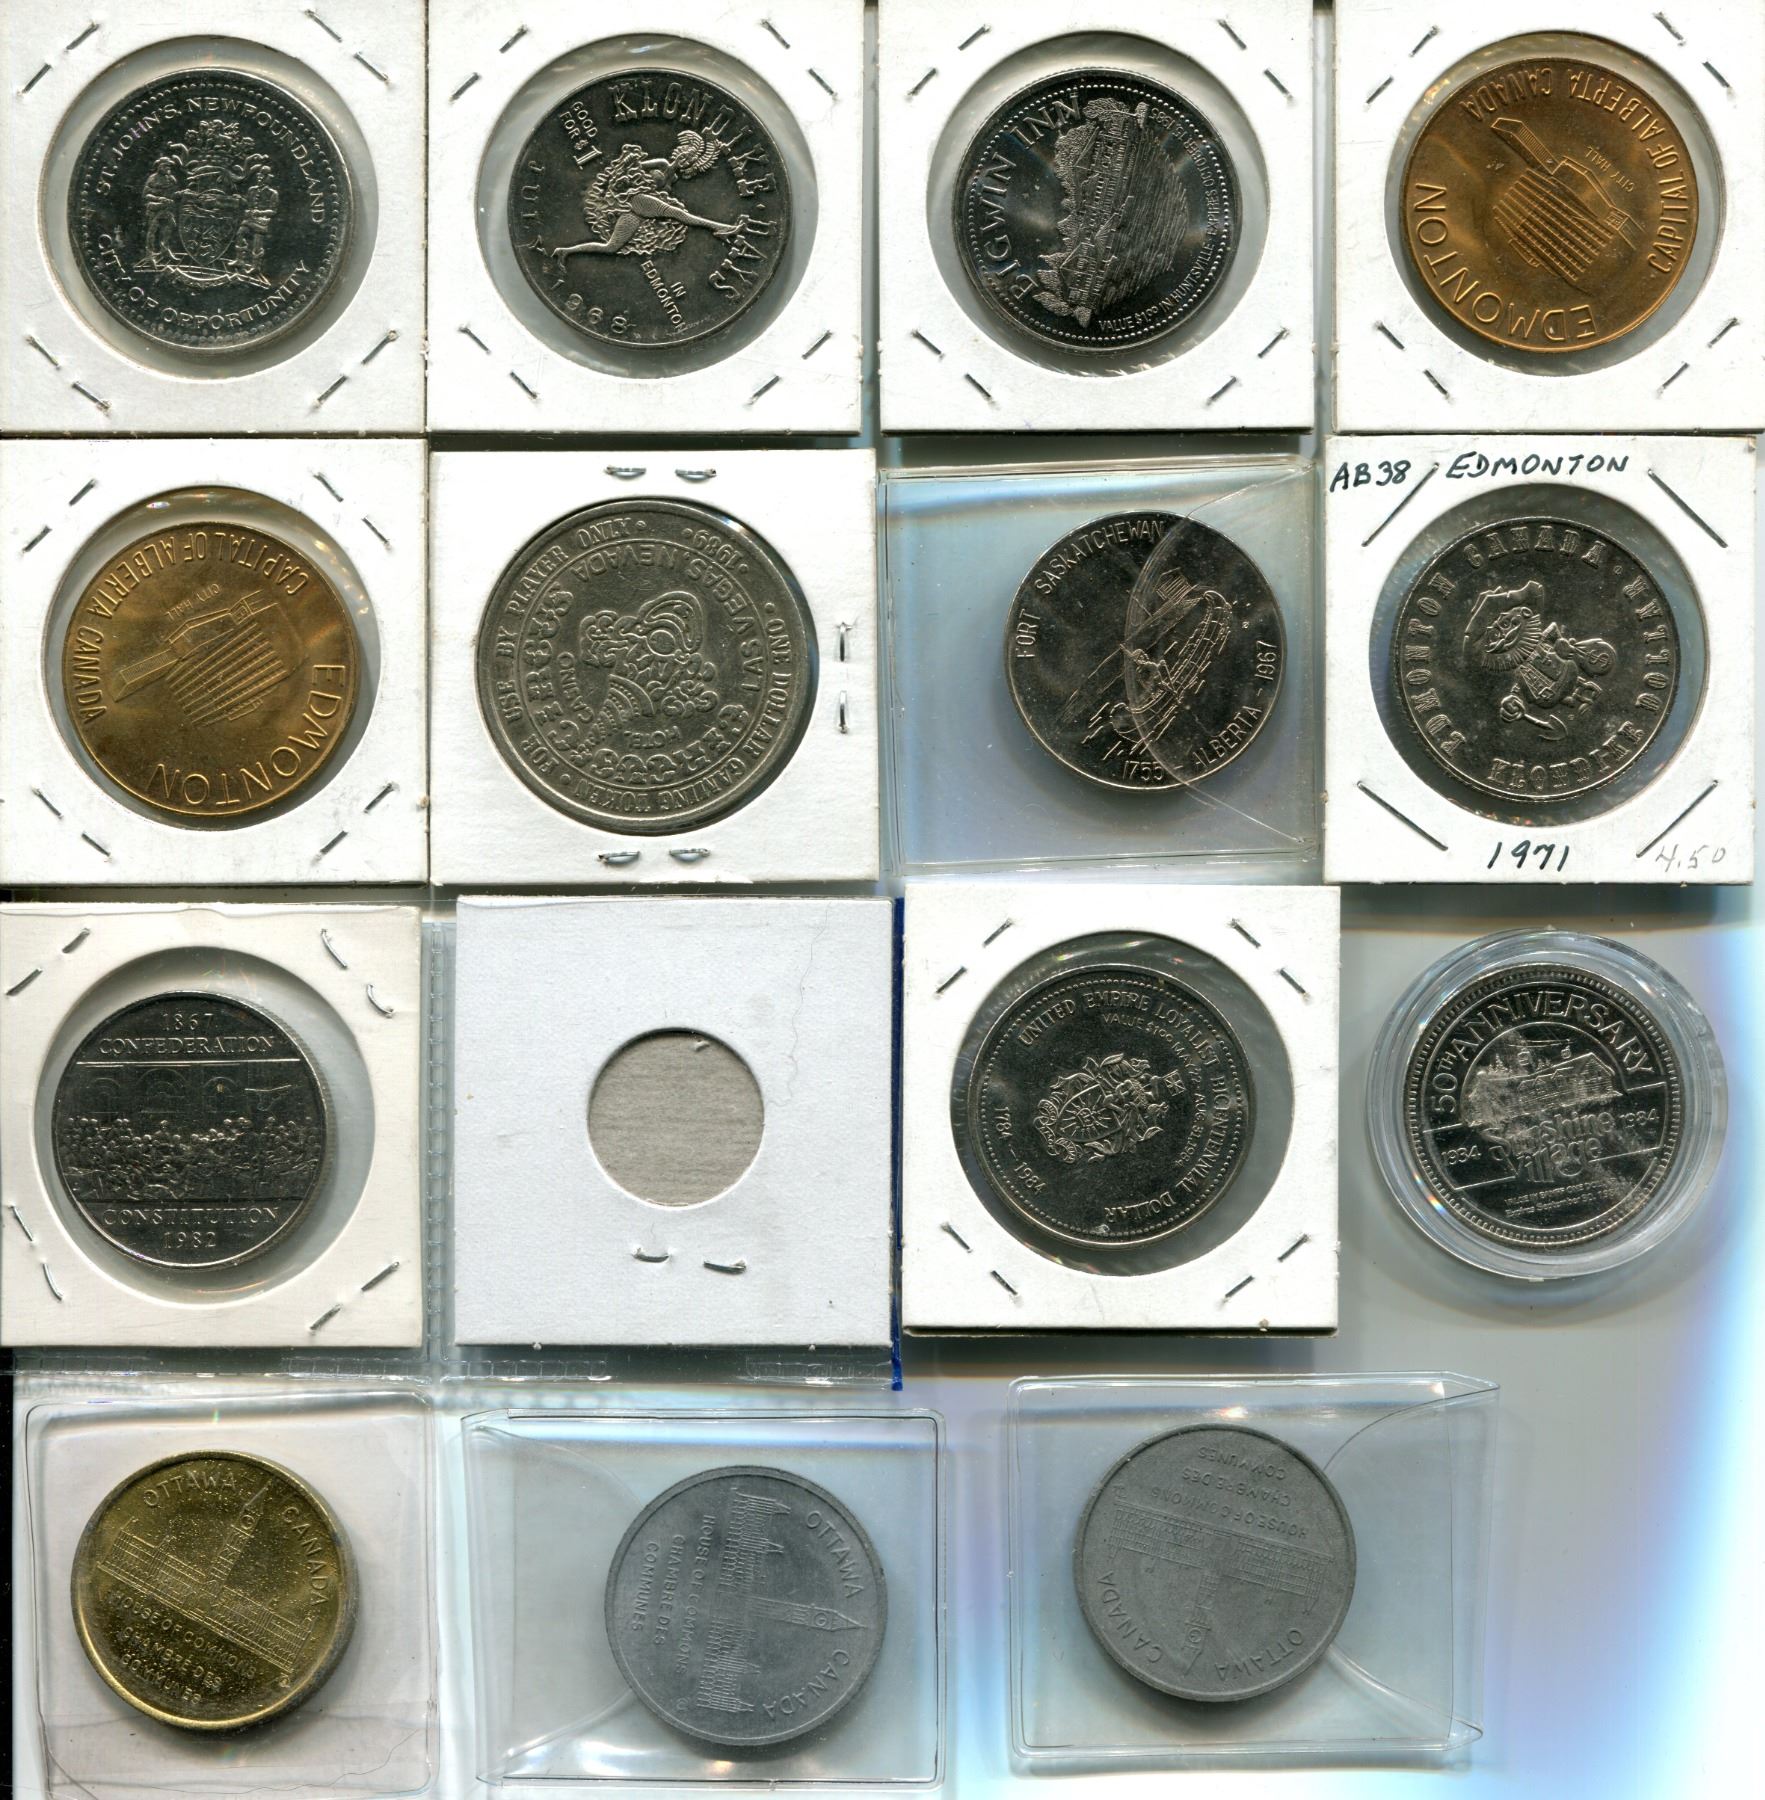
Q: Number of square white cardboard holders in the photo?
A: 10